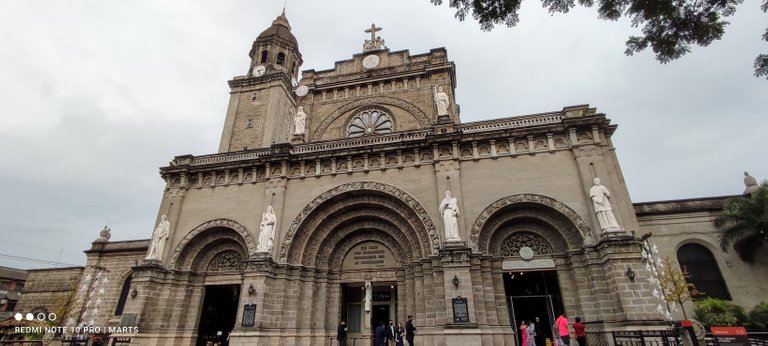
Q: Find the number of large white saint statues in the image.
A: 6